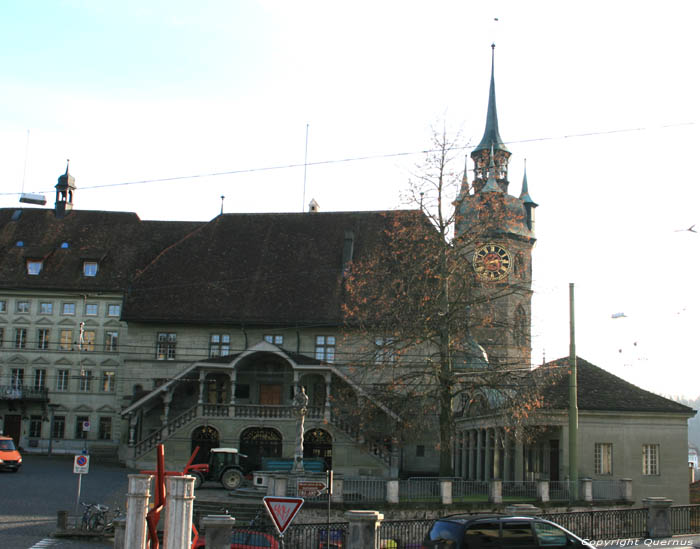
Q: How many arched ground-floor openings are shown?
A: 3